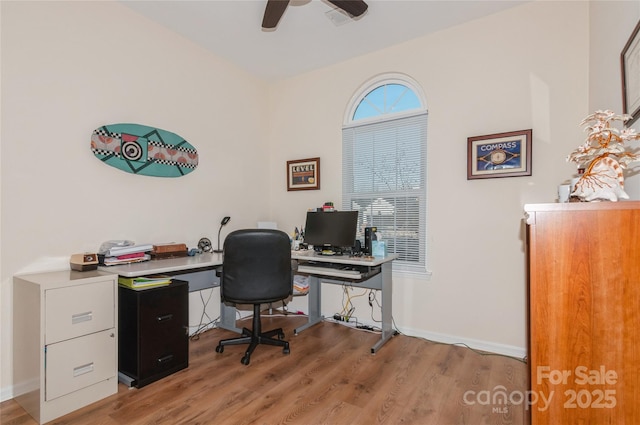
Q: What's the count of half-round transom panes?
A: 4